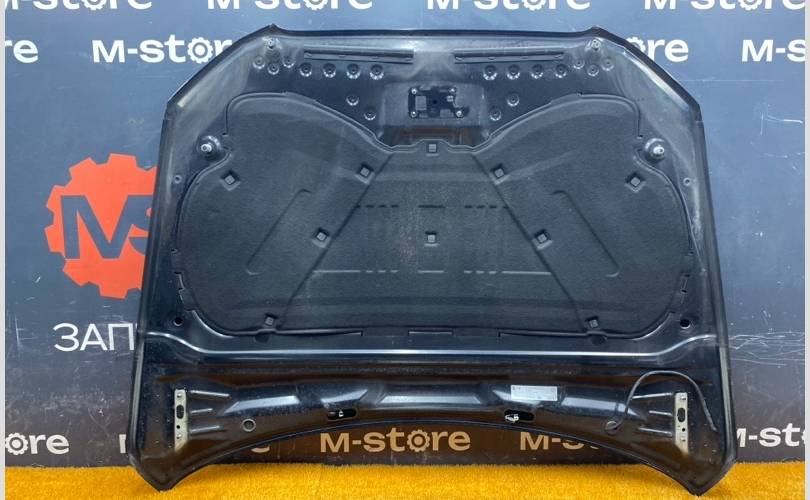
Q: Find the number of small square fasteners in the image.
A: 10